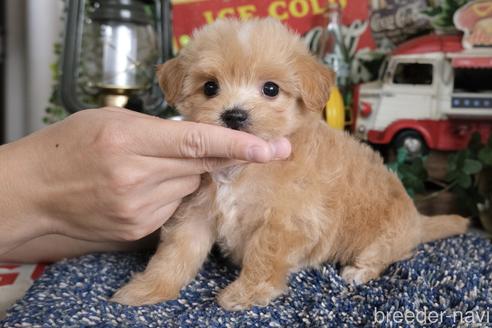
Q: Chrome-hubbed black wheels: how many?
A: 1